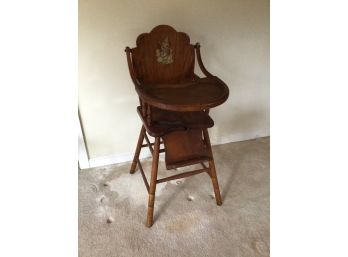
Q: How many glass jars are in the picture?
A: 0